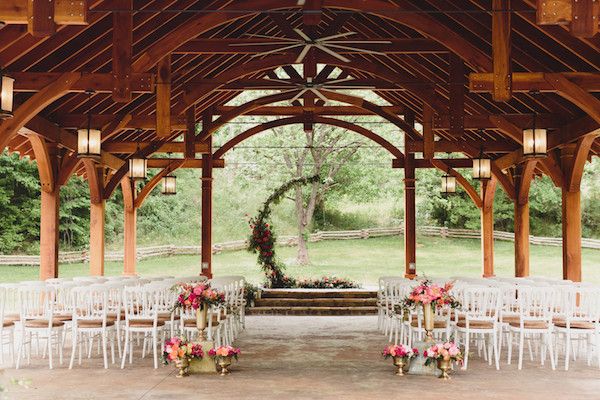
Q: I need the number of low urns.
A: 4